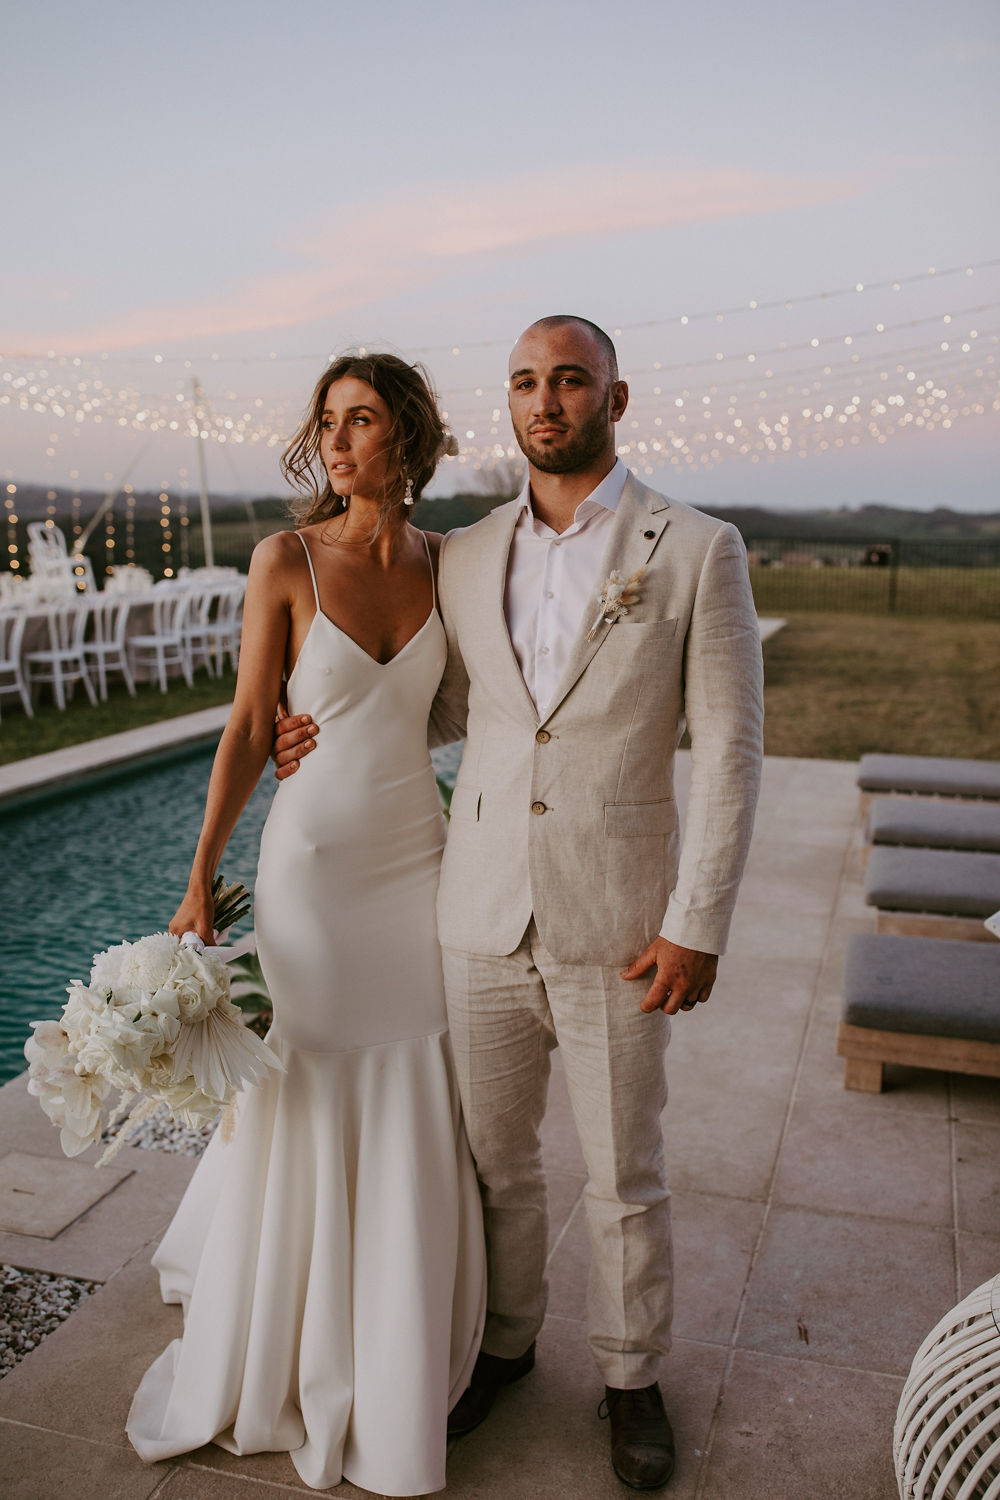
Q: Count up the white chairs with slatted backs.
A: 6